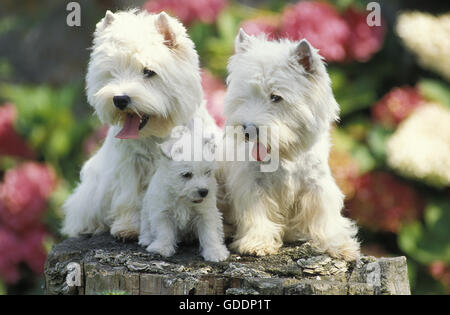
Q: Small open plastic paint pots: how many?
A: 0